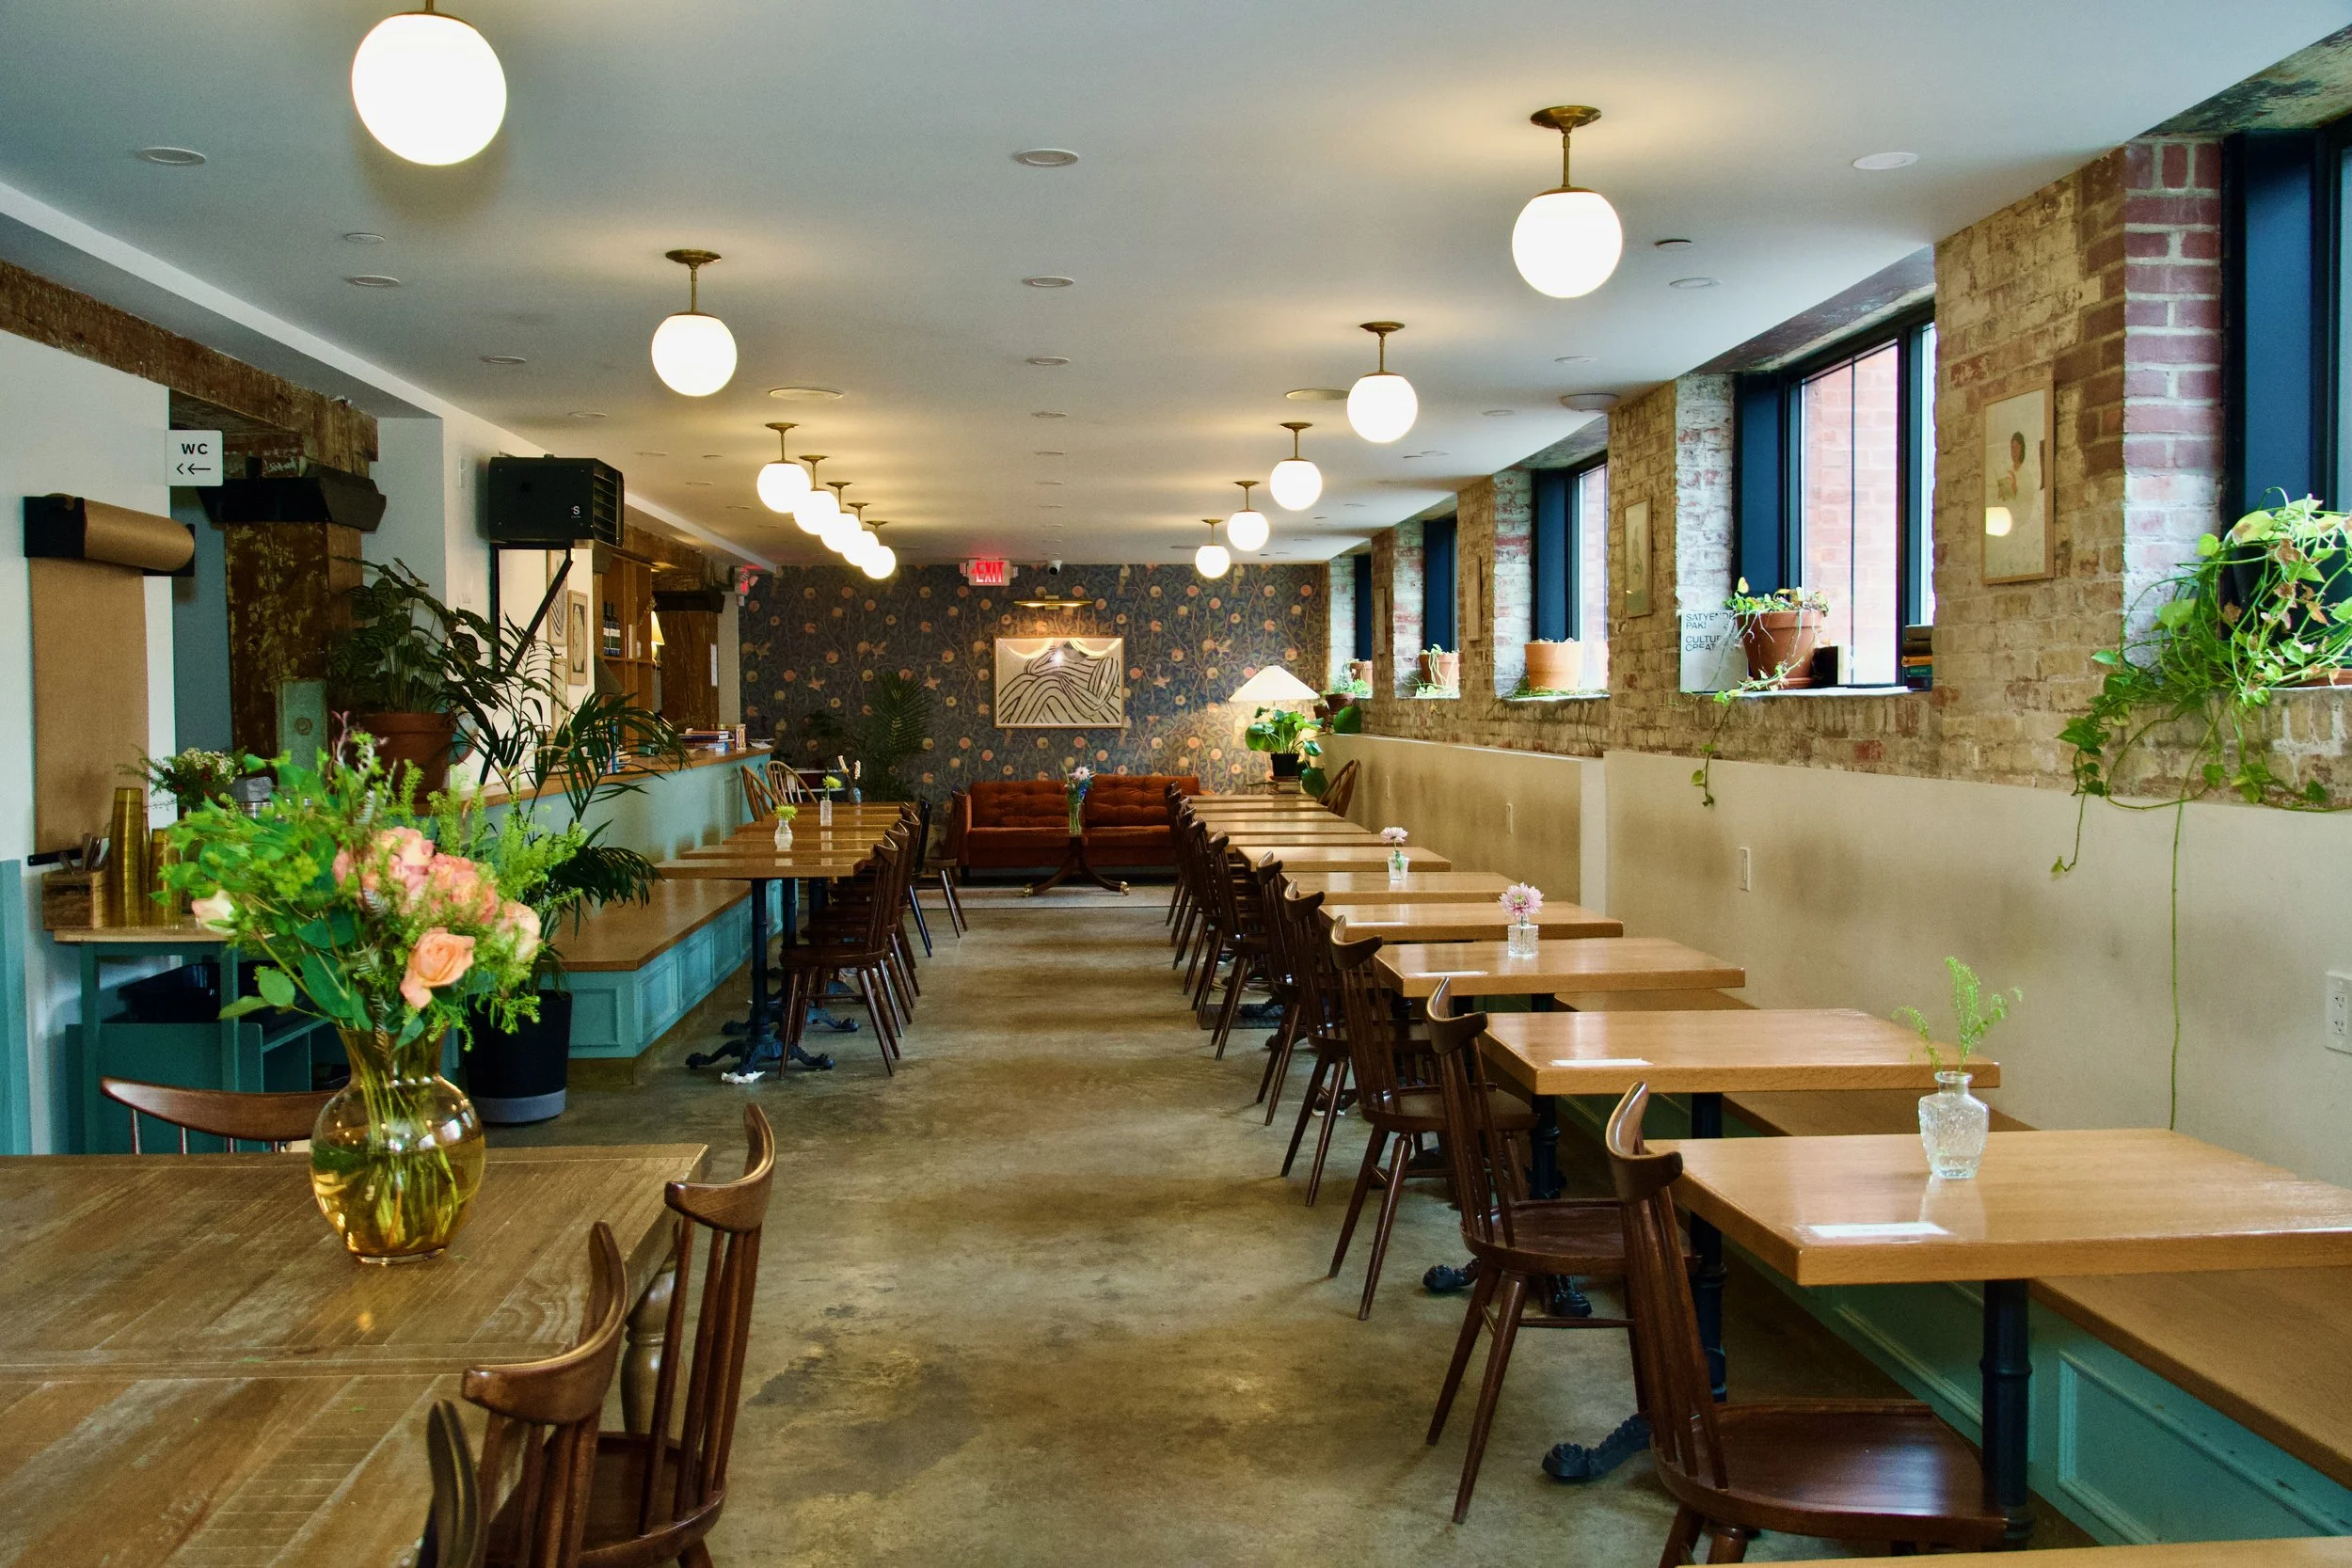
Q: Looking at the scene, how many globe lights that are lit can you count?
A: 12